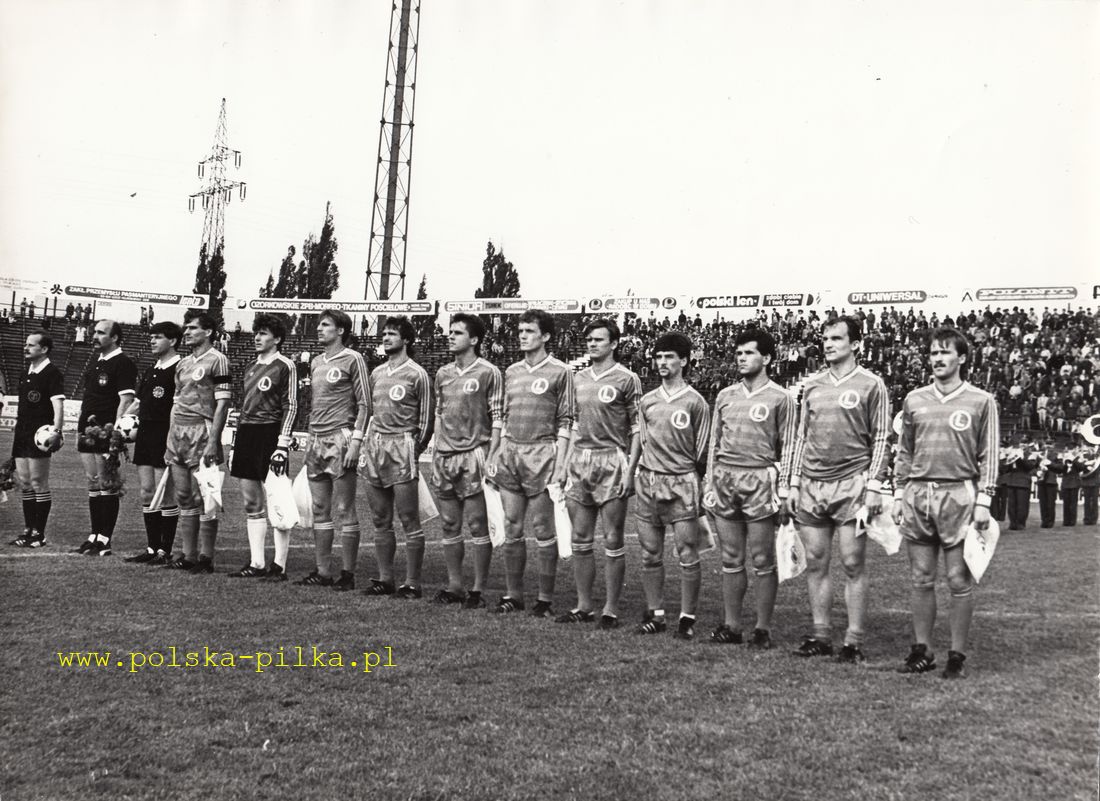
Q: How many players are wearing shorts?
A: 11